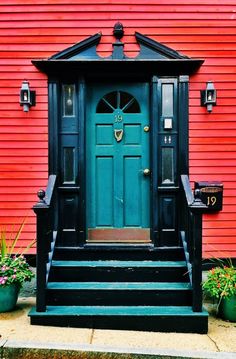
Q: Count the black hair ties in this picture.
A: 0